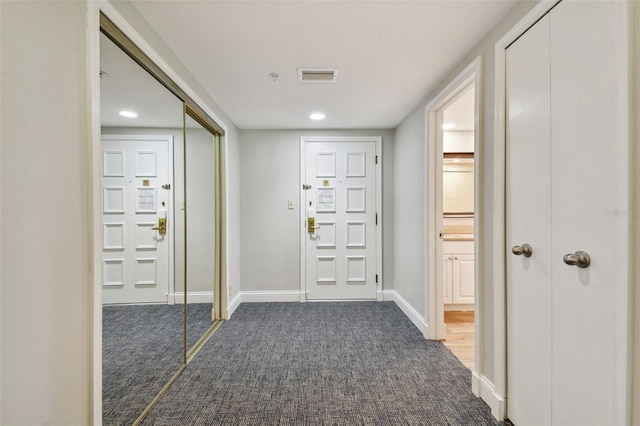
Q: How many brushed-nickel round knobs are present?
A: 2